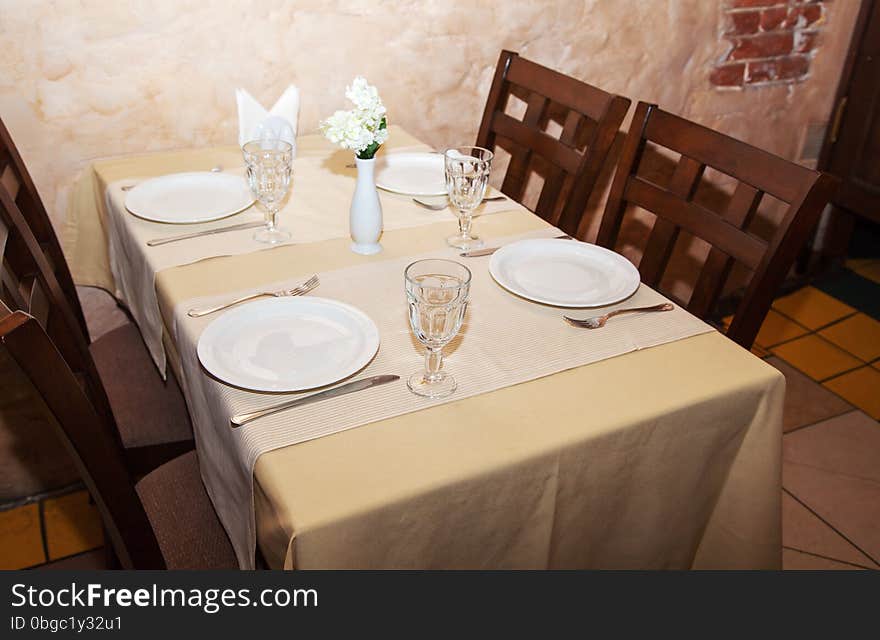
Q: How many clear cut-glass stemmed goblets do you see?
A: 3